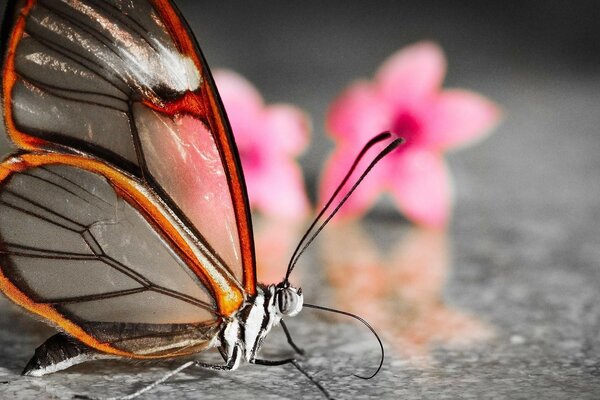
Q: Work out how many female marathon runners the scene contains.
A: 0